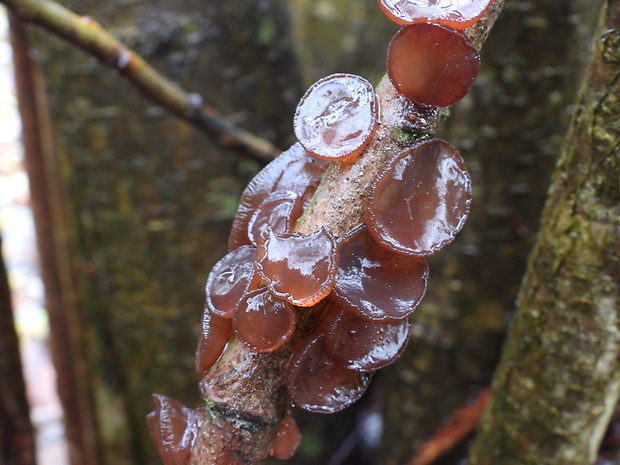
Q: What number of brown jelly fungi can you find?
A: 15